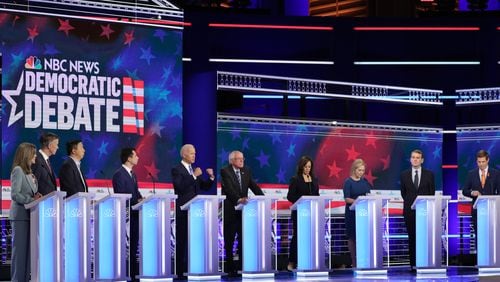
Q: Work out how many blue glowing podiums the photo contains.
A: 10